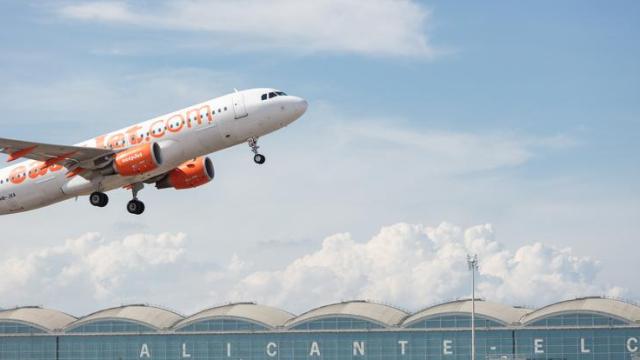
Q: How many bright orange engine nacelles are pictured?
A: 2